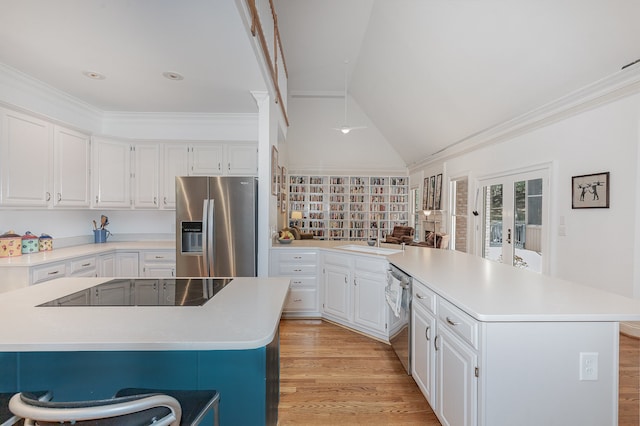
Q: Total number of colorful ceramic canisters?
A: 3